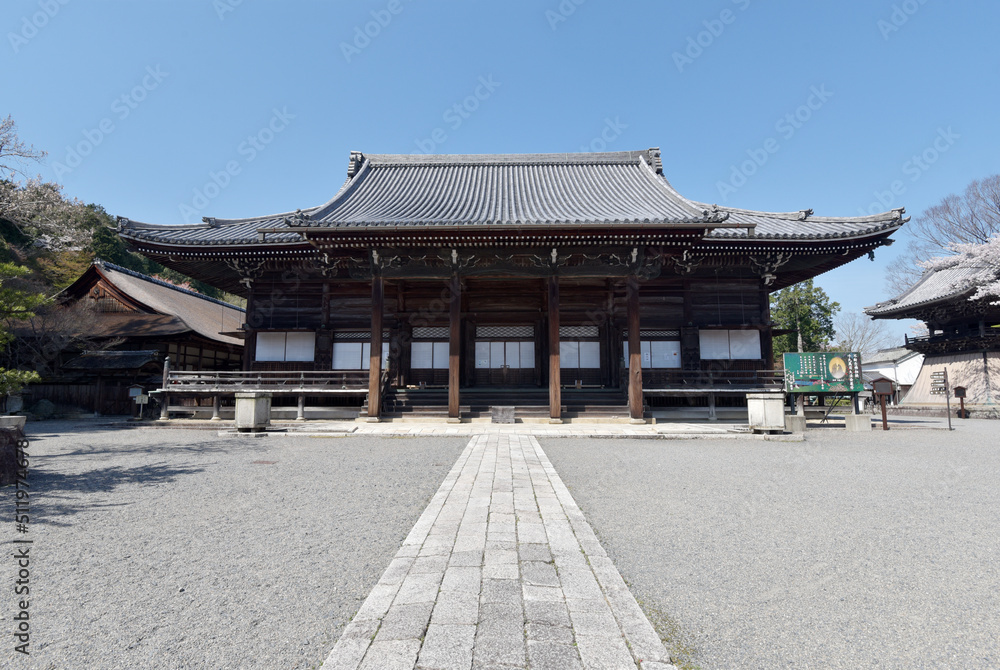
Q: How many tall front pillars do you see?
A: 4